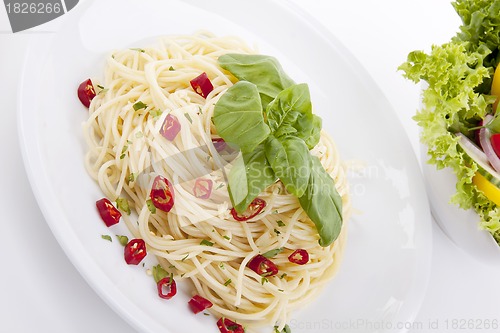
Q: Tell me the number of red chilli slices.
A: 14